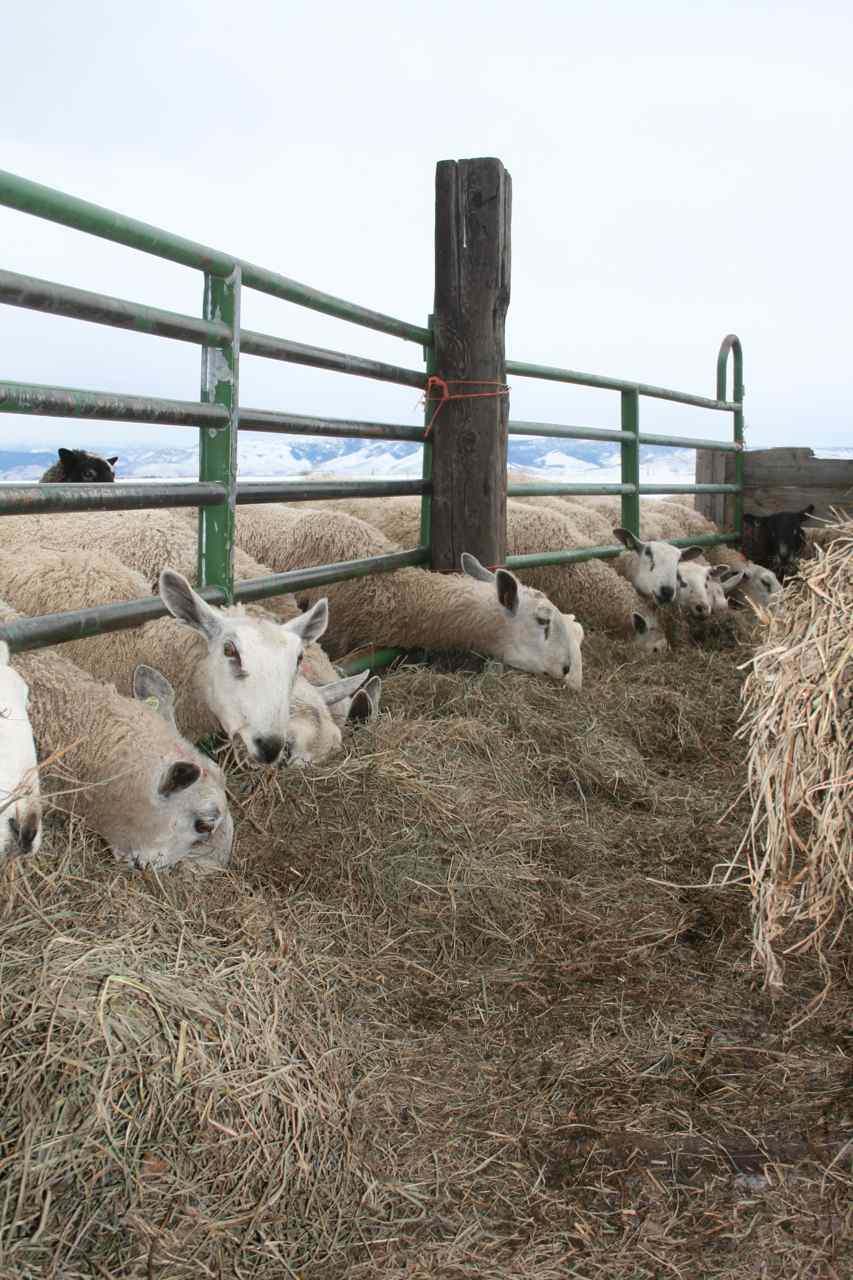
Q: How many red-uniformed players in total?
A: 0